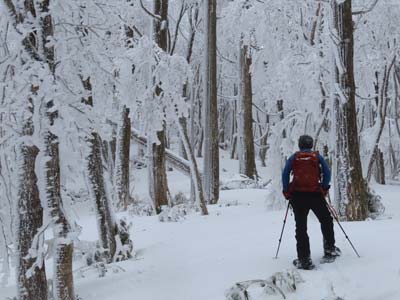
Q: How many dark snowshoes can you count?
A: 2